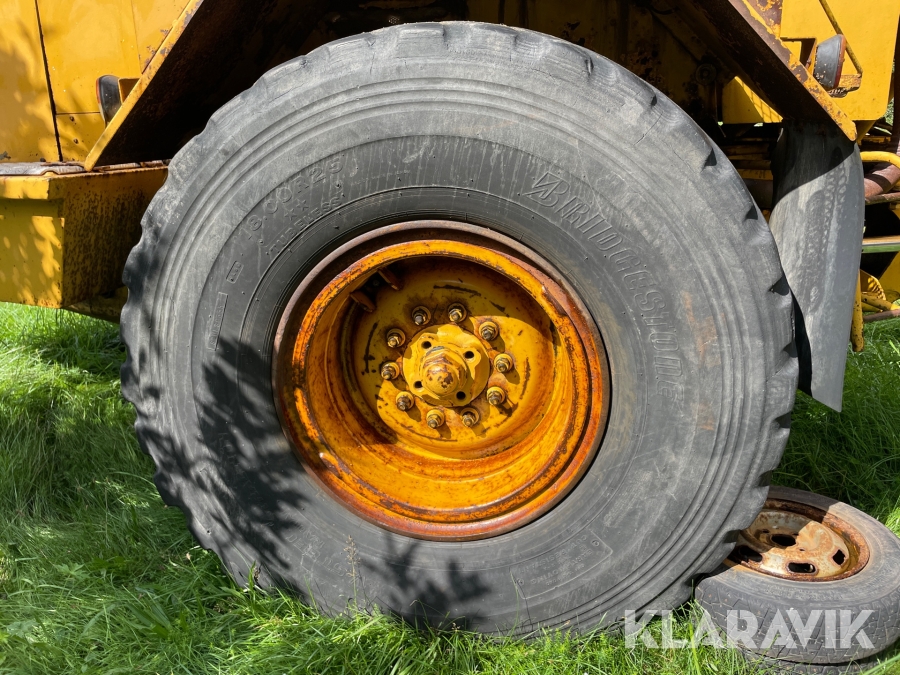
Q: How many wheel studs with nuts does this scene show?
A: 10